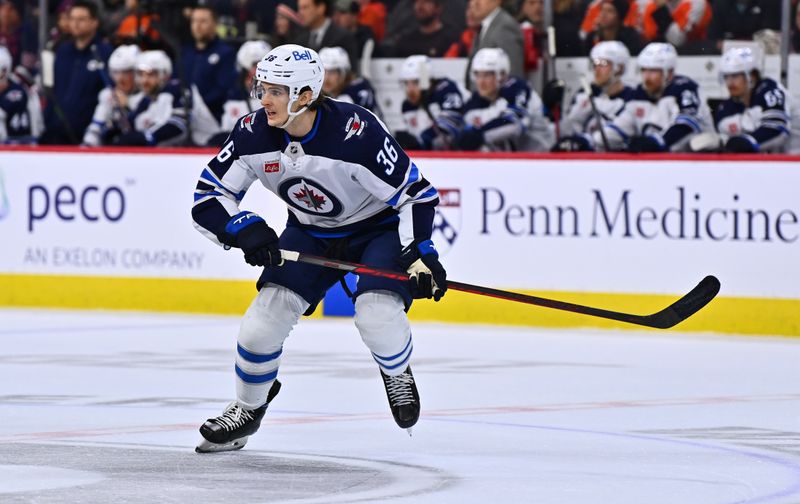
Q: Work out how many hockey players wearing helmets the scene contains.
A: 11